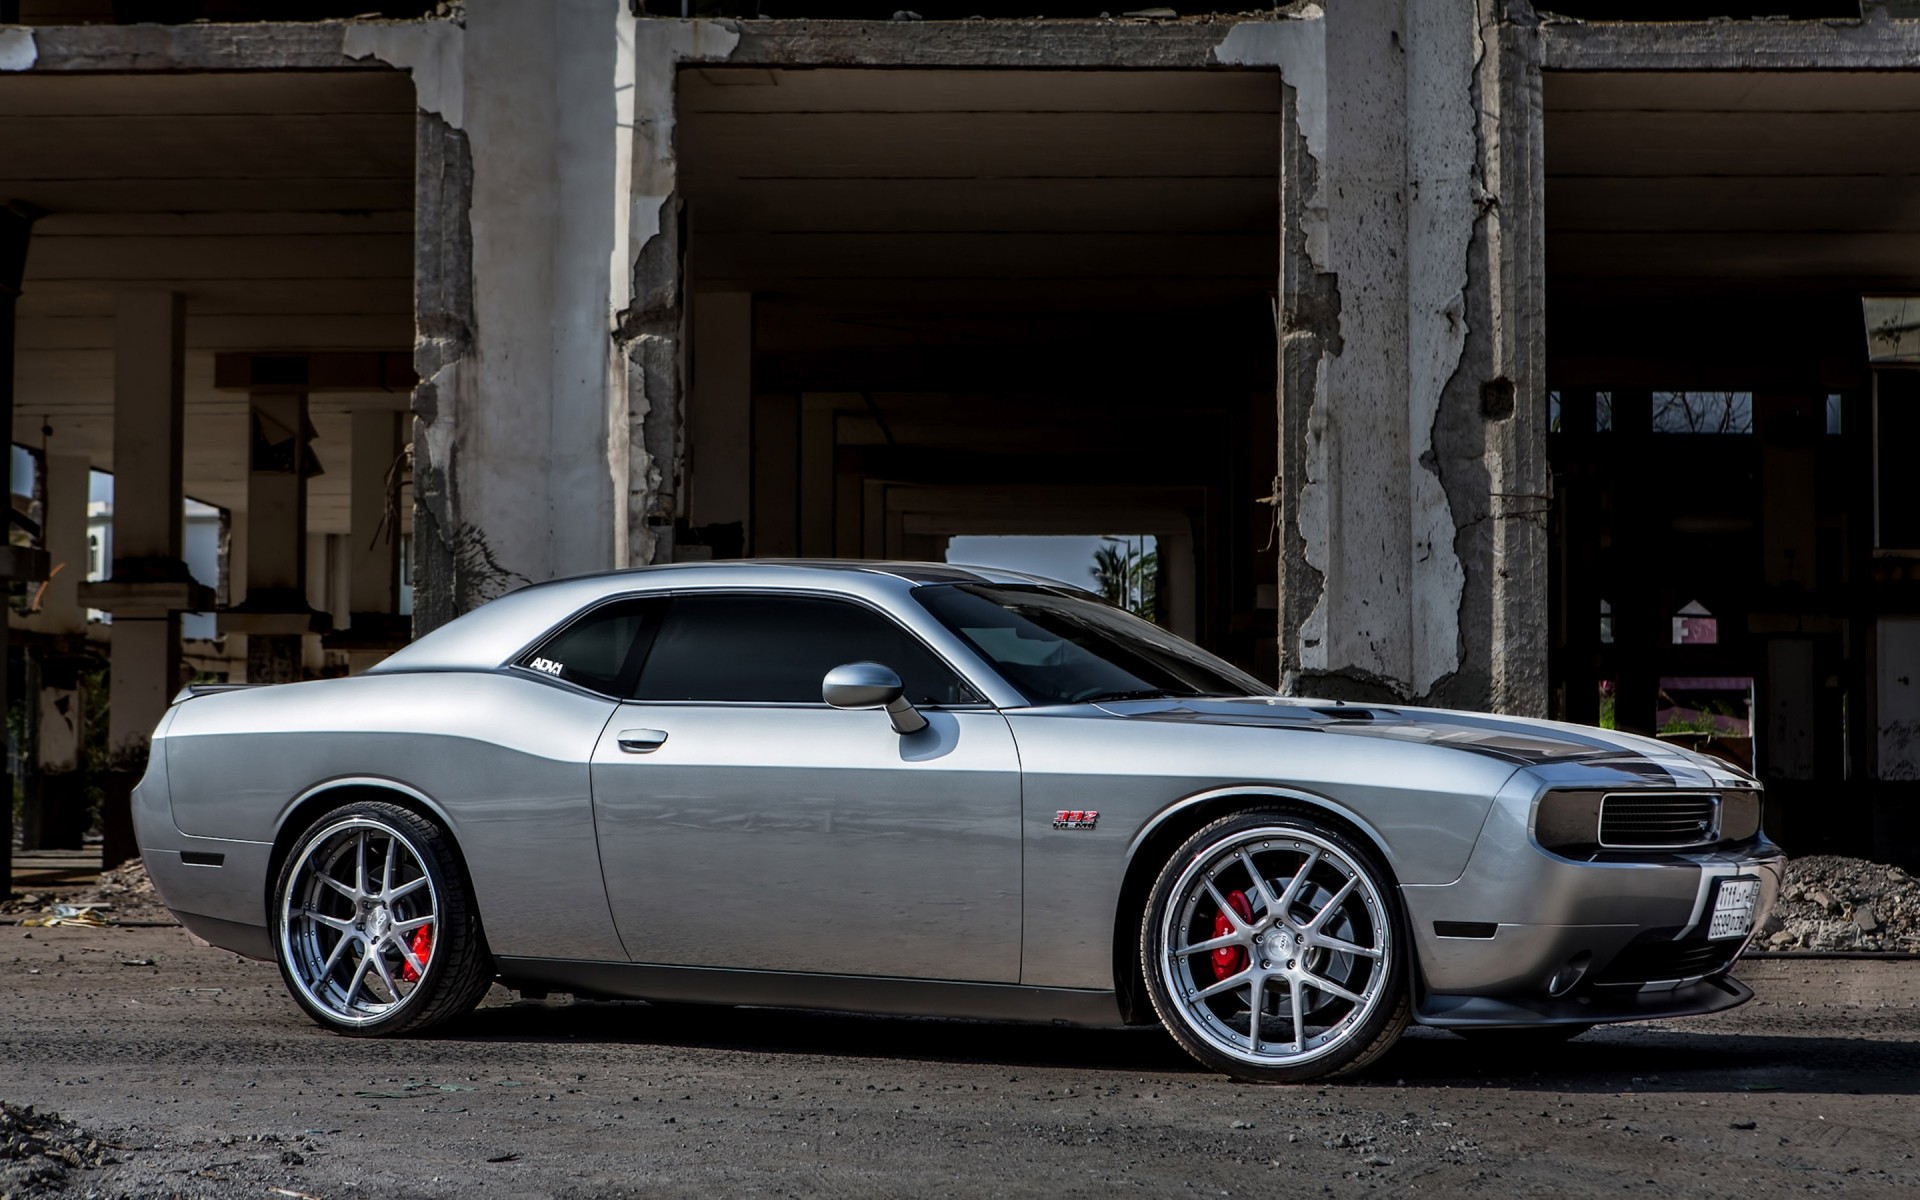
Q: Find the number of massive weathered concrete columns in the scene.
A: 2